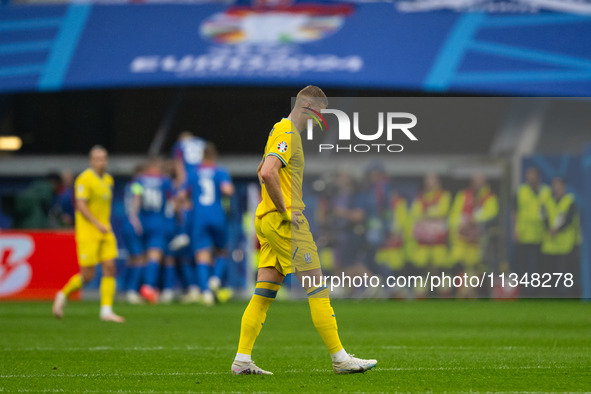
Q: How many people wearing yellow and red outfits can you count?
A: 3